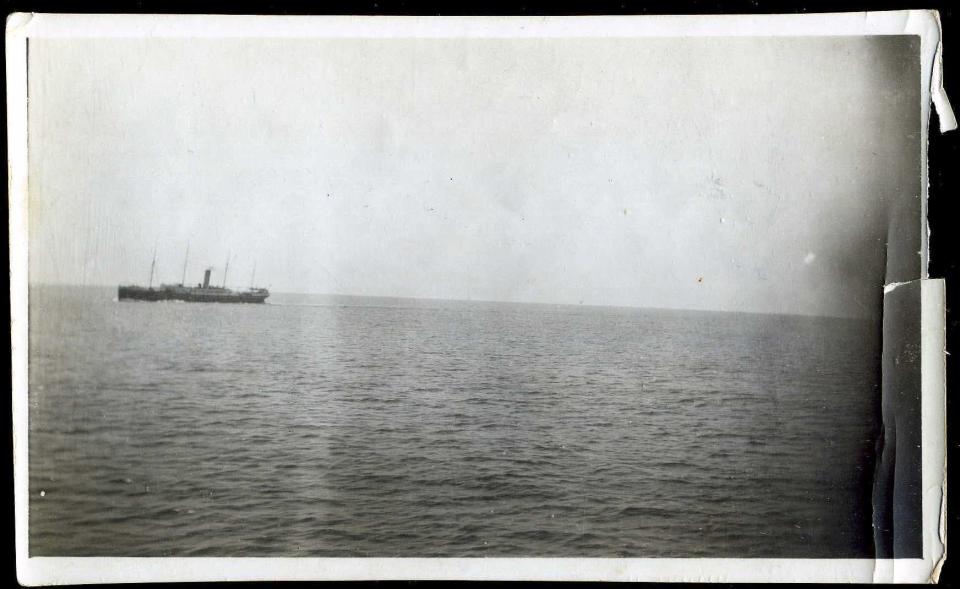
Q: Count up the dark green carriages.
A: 0